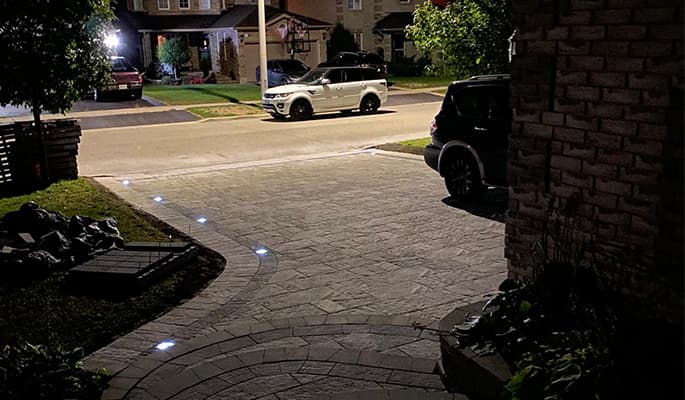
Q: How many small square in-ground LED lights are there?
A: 5